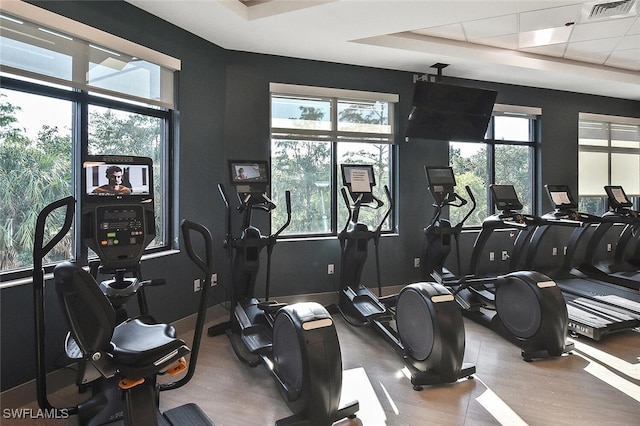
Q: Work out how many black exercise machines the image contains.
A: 7